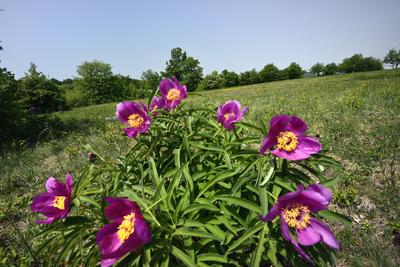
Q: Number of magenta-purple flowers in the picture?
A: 8